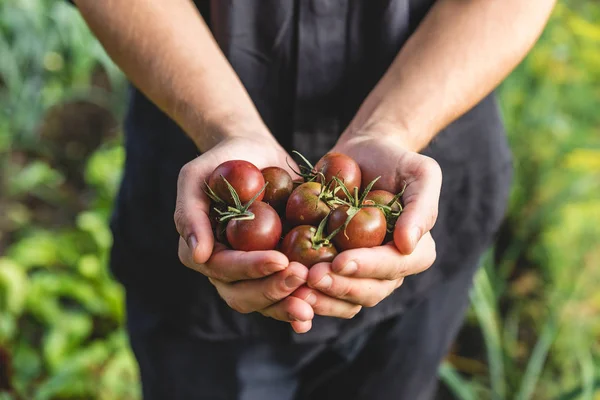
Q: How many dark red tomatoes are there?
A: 8